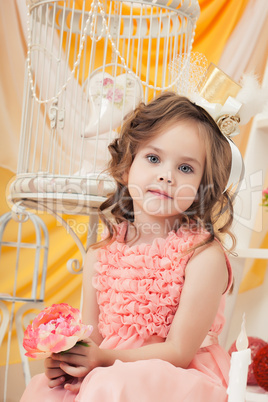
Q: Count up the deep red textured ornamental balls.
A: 2